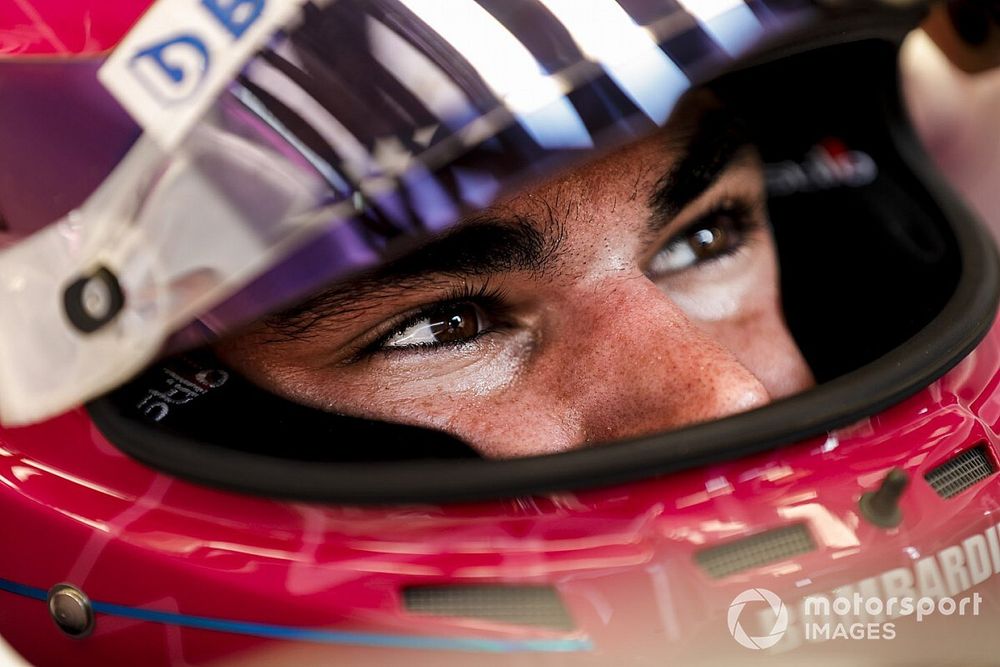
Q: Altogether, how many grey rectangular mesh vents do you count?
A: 3